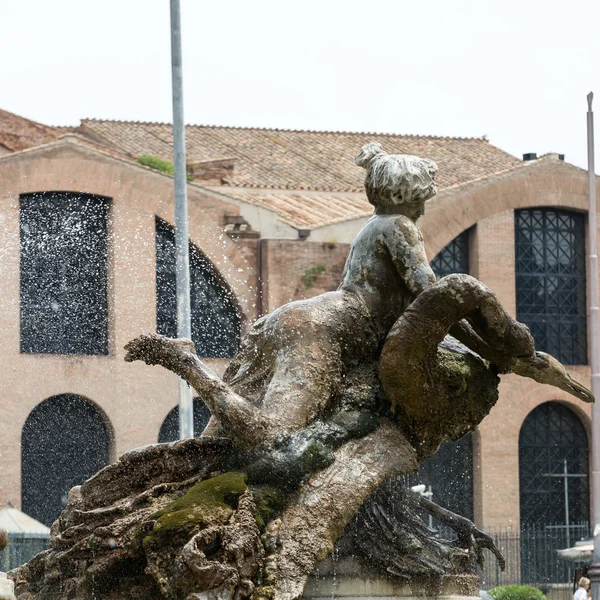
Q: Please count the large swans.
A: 1